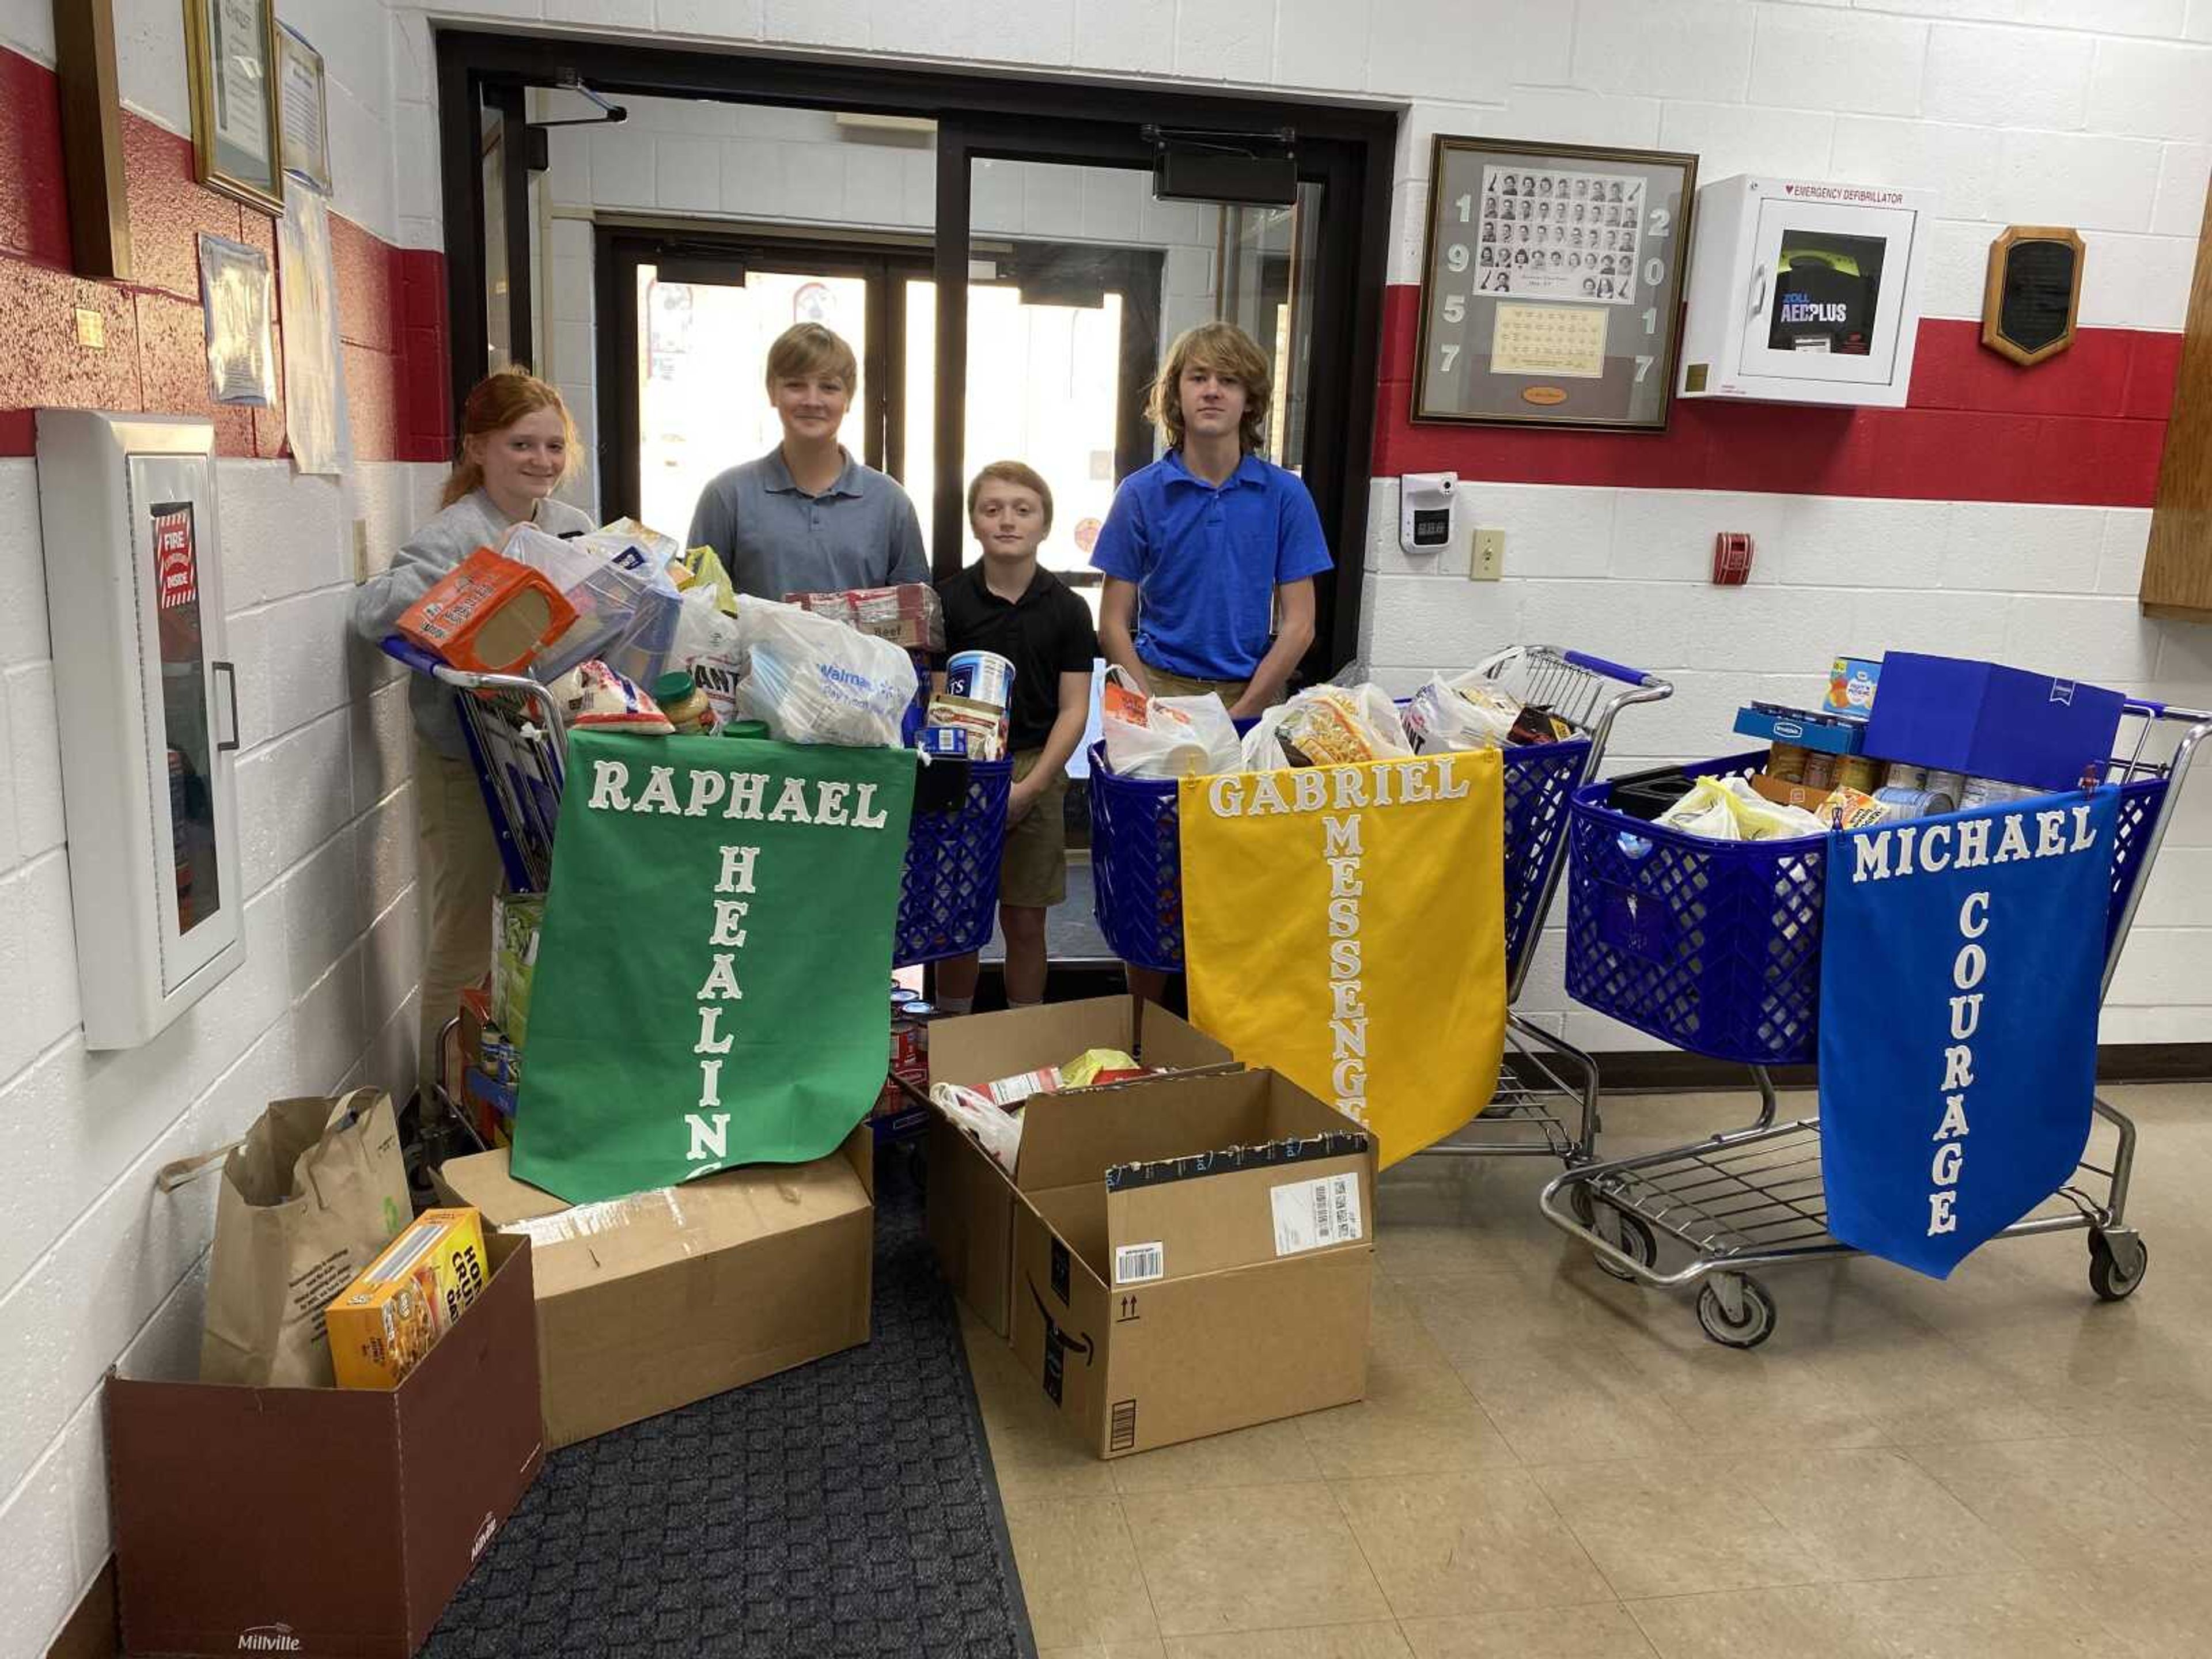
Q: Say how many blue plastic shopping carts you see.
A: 3